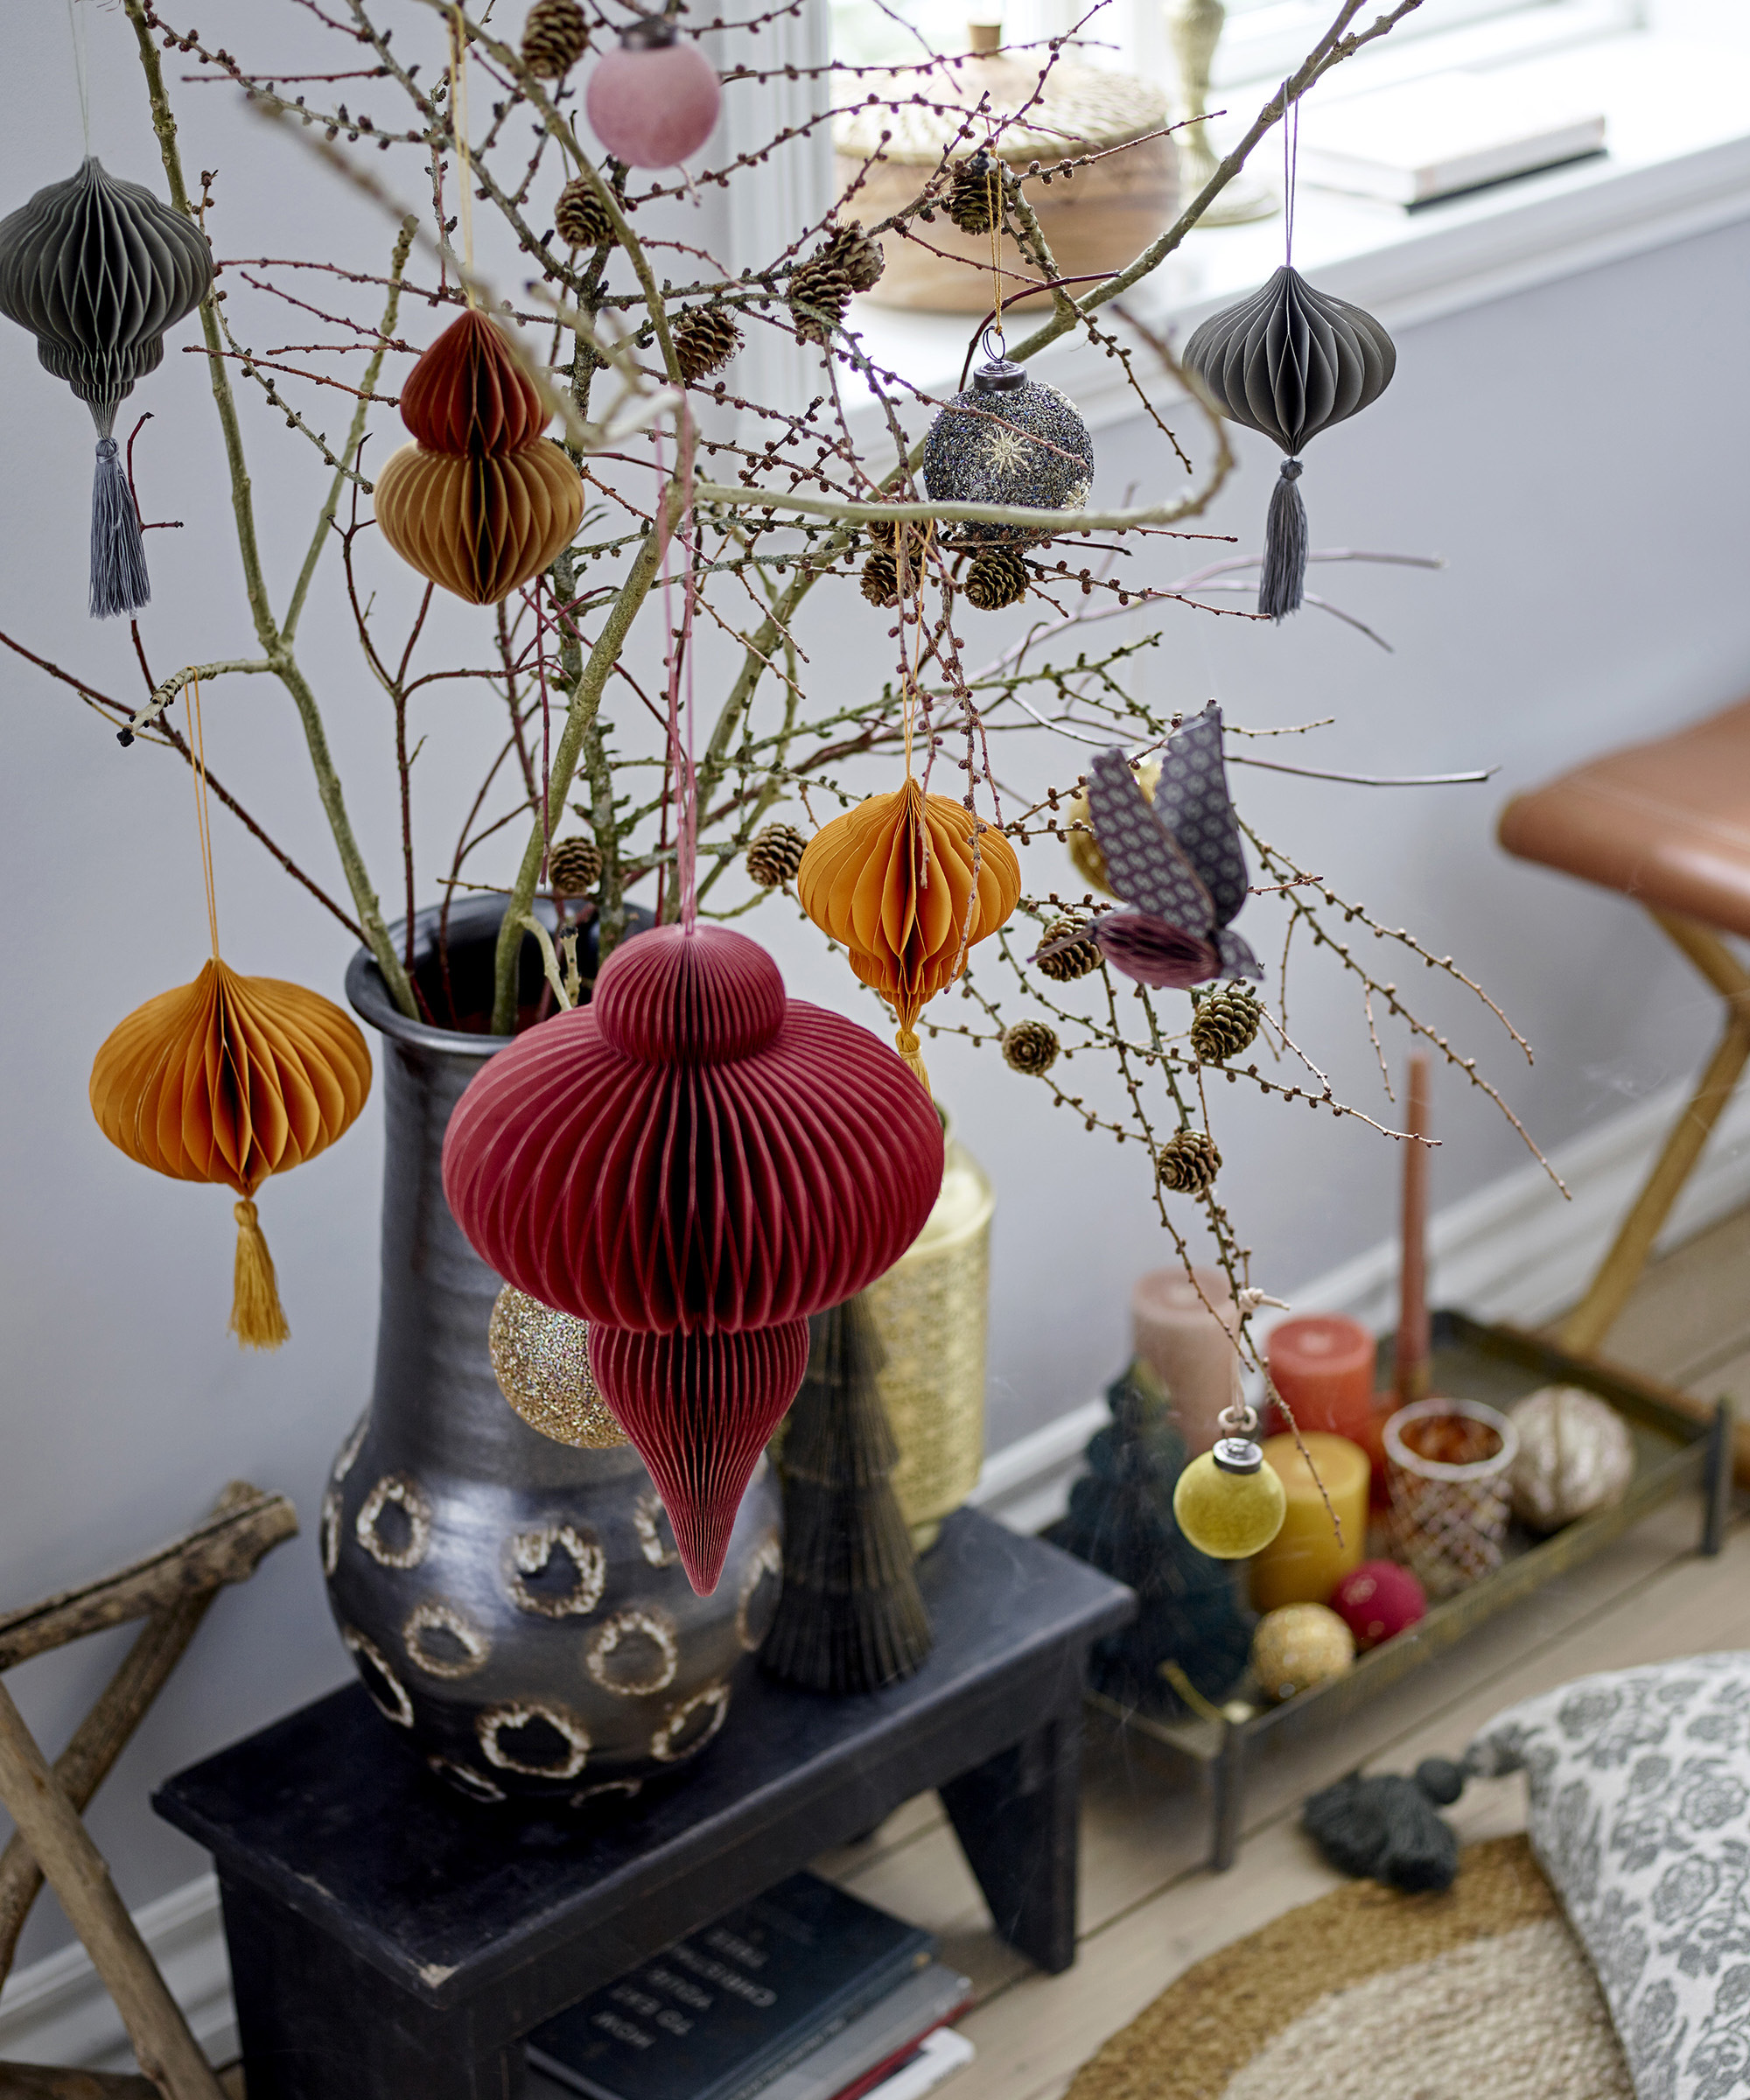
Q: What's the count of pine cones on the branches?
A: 15